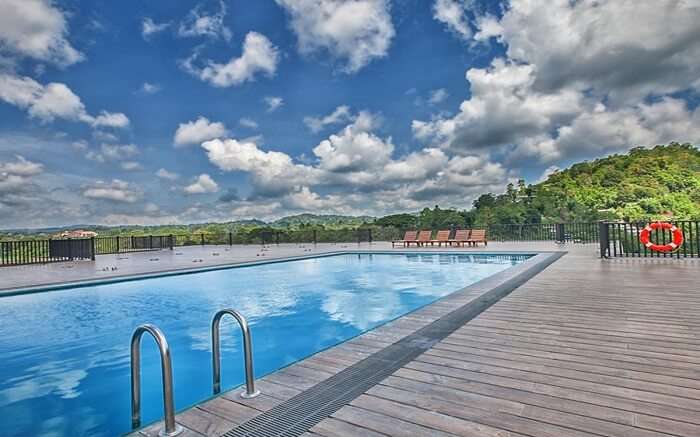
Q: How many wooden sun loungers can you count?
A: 5